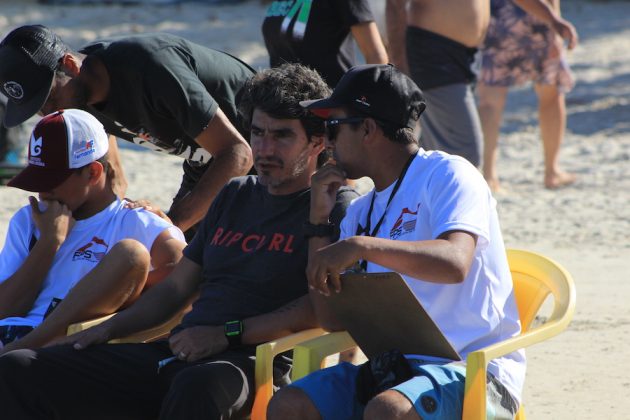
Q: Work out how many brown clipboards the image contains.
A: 1